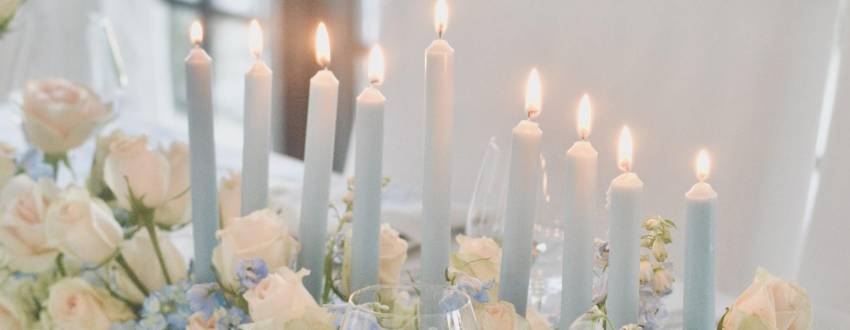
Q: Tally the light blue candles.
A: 9